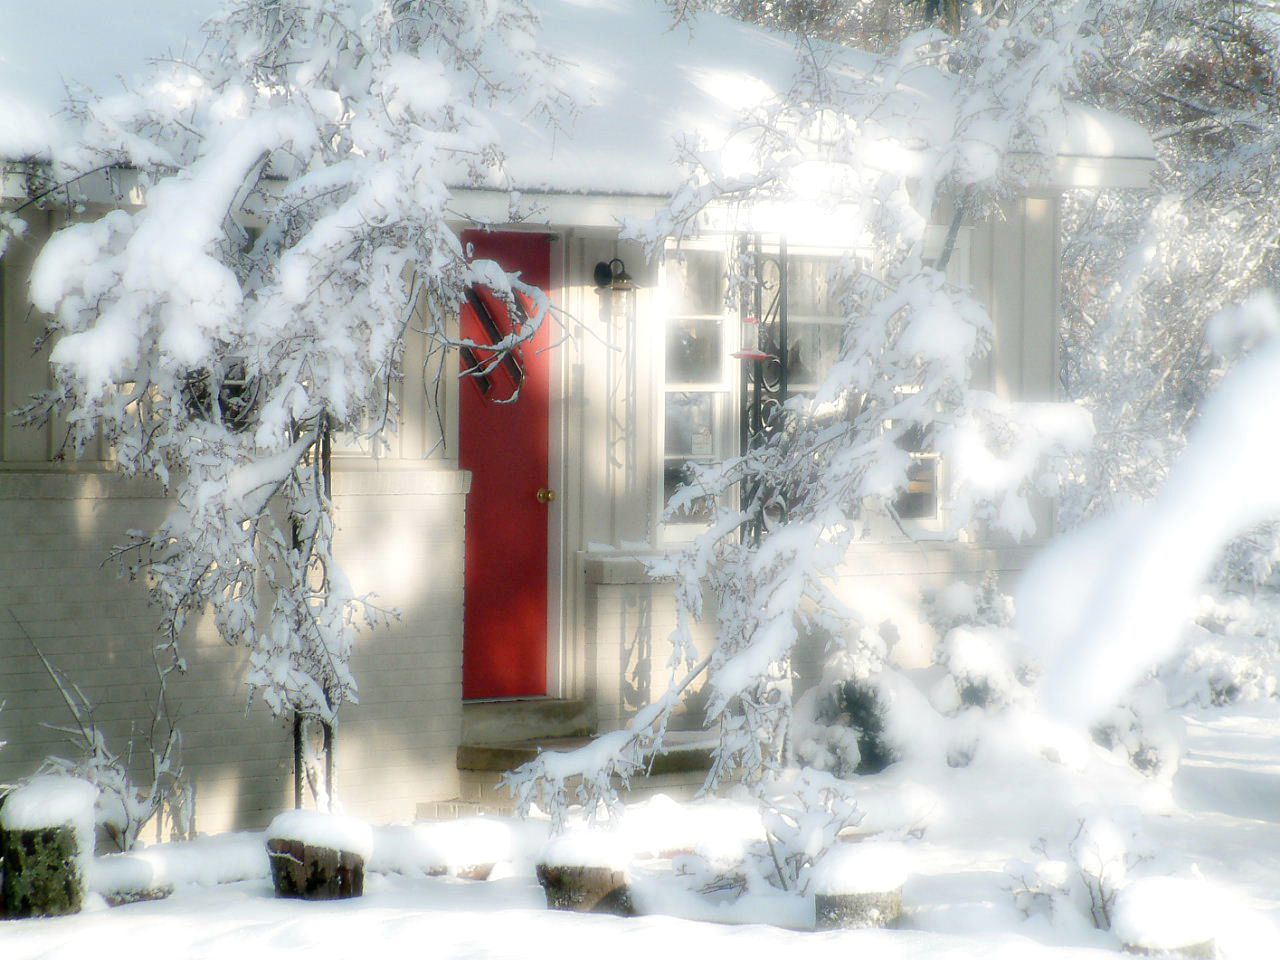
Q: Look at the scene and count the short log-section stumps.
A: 5